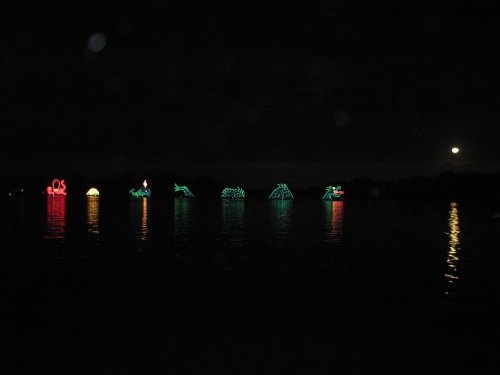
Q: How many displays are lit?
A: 7